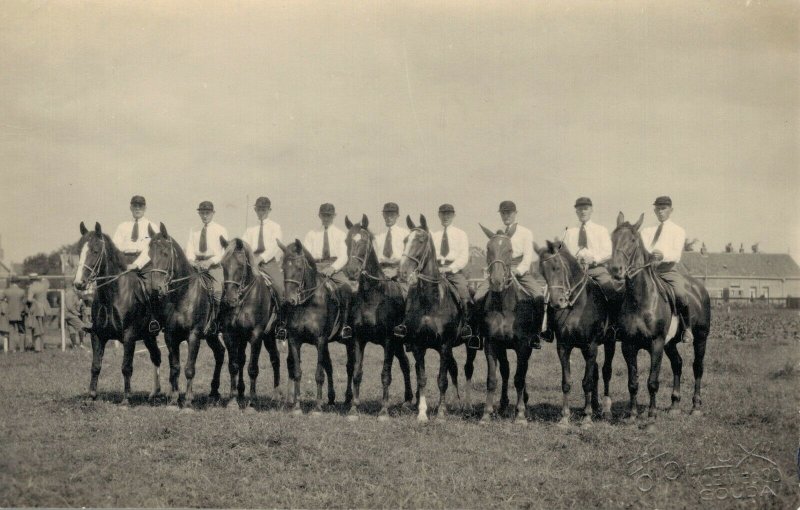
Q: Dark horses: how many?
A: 9